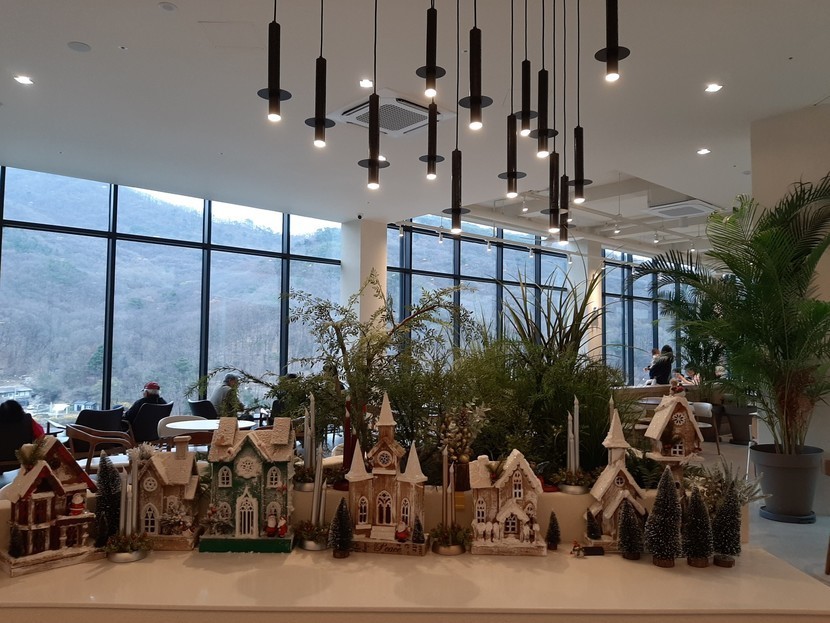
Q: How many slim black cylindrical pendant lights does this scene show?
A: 14